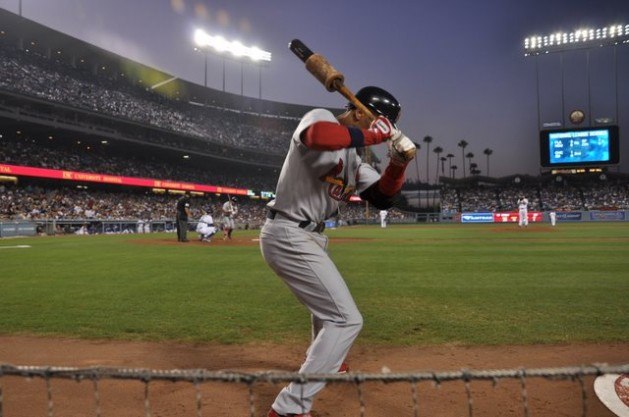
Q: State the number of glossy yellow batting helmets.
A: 0